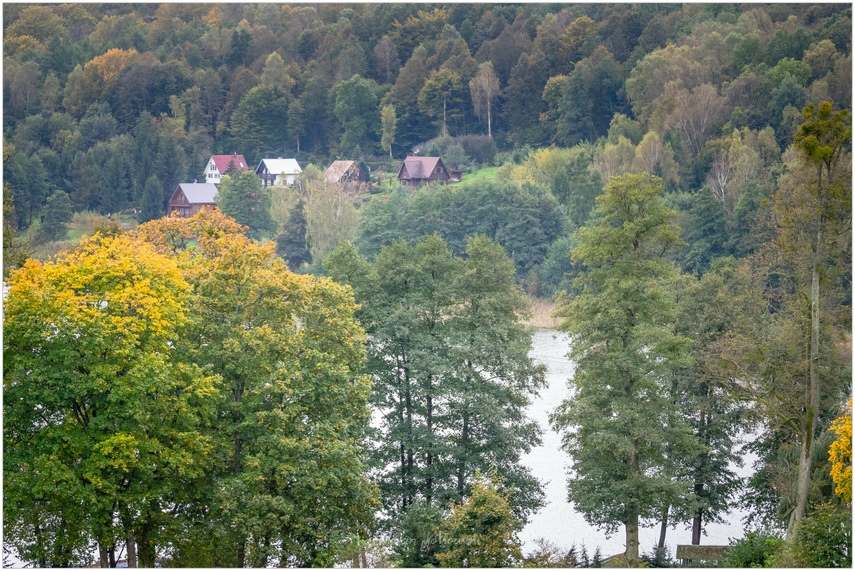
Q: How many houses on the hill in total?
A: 5